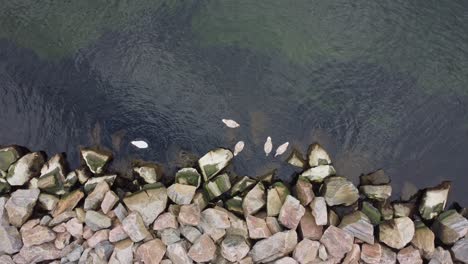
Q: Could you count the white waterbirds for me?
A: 5